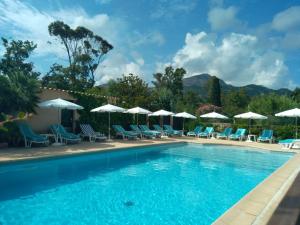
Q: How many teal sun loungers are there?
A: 14